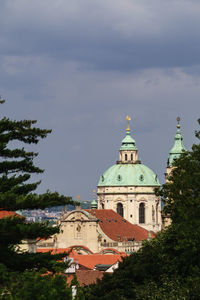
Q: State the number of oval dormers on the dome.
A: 4